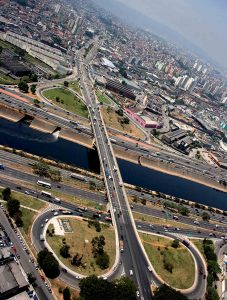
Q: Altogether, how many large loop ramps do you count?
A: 2